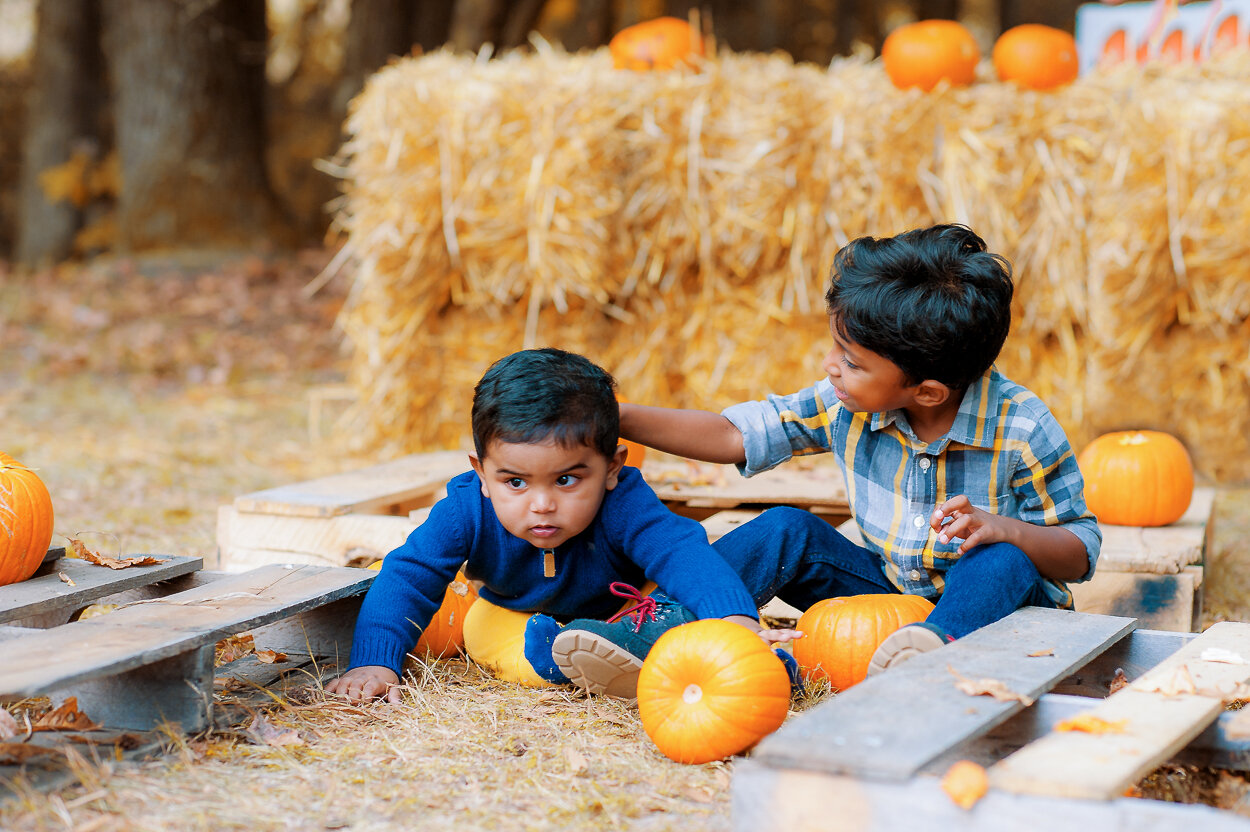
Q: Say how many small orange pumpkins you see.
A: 9